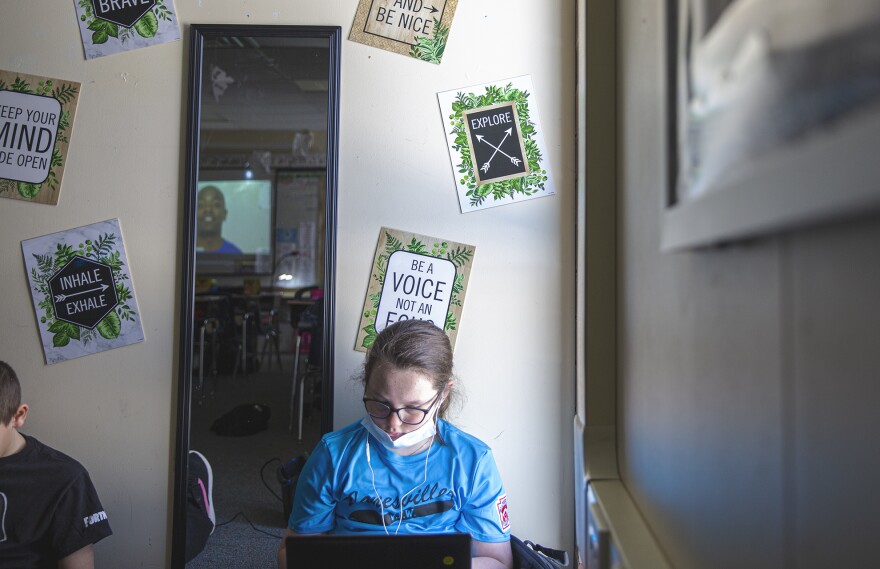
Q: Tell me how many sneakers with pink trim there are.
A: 1